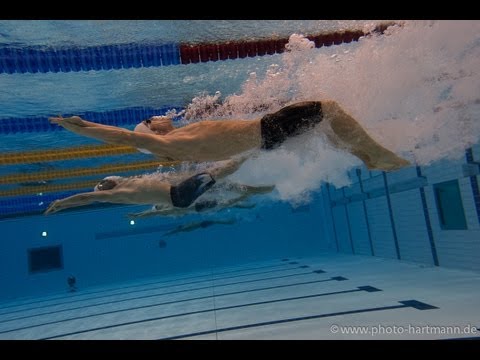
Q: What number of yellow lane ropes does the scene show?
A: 3